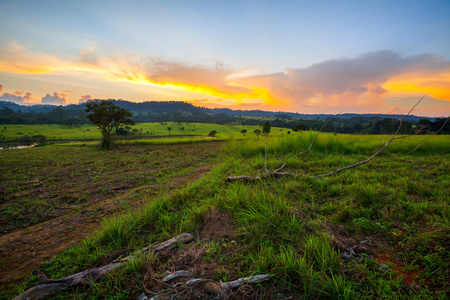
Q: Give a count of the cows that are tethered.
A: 0